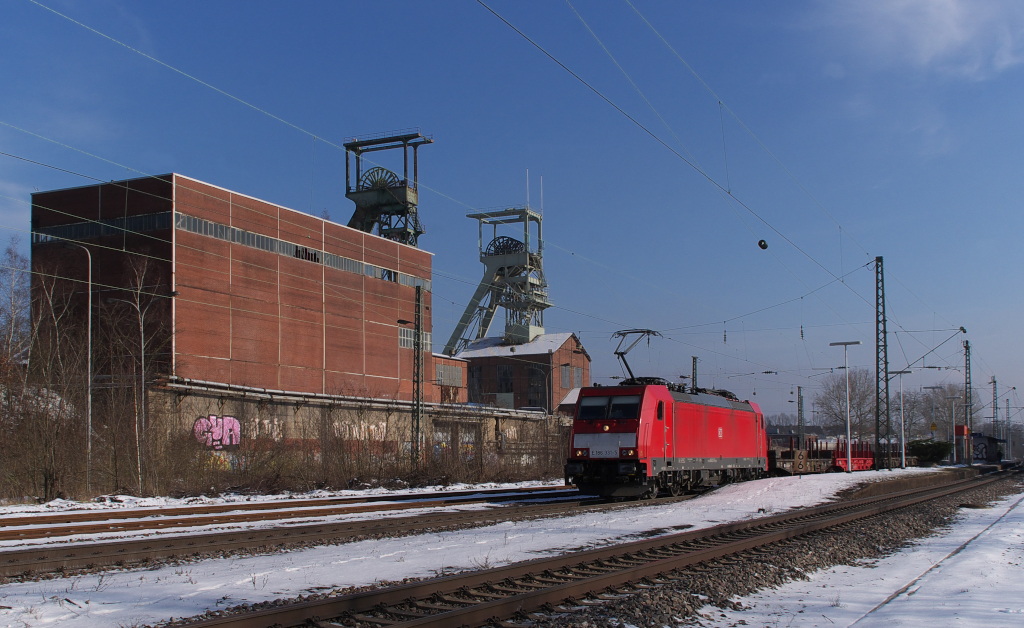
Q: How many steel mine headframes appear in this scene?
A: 2